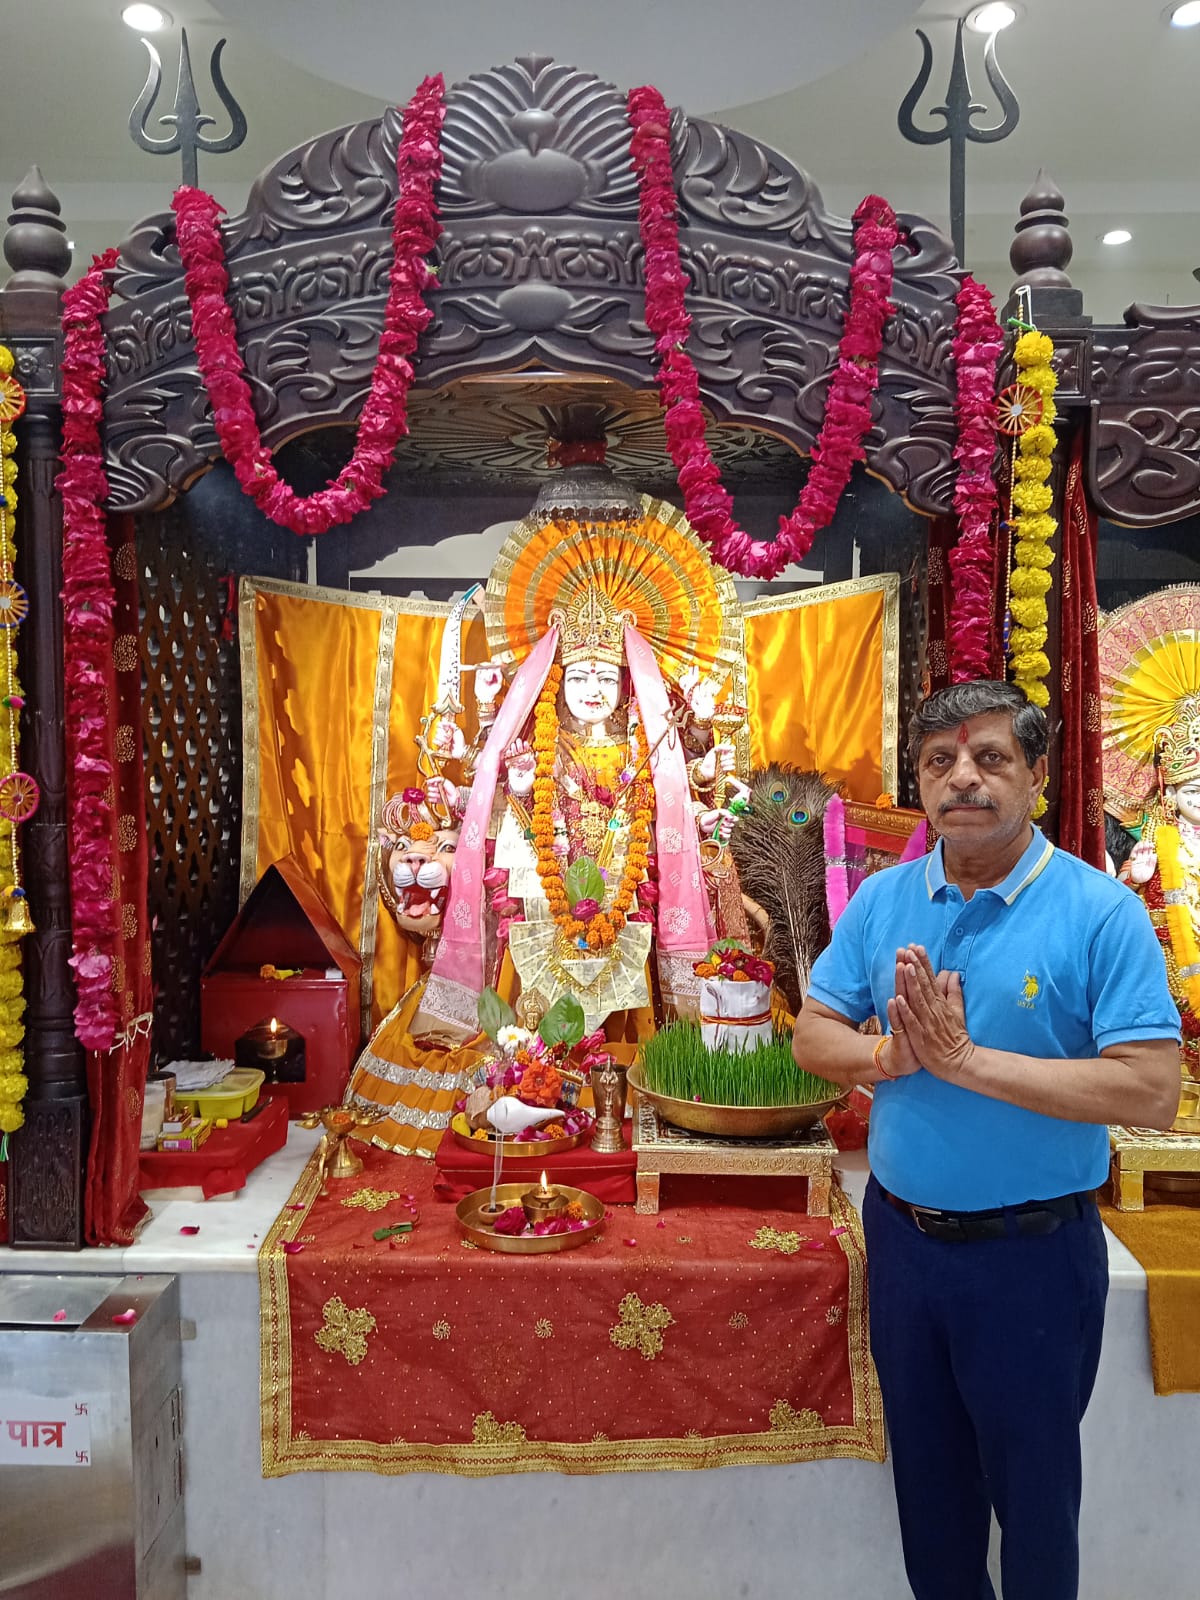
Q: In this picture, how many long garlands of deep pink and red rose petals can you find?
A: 4